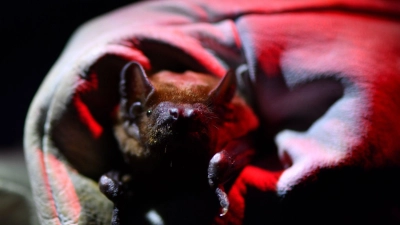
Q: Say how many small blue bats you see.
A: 0